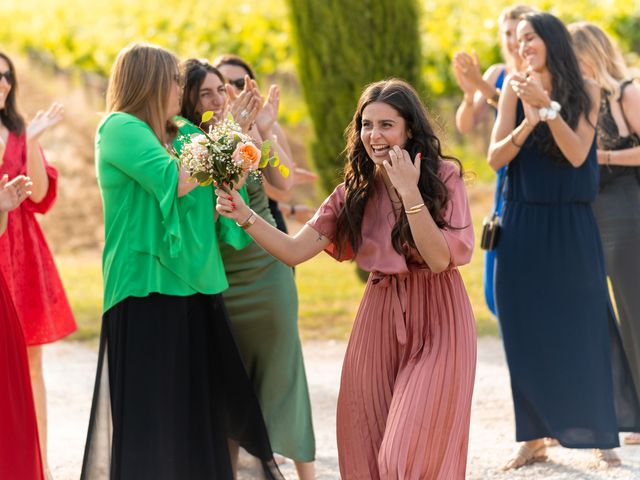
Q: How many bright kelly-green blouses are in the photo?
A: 1